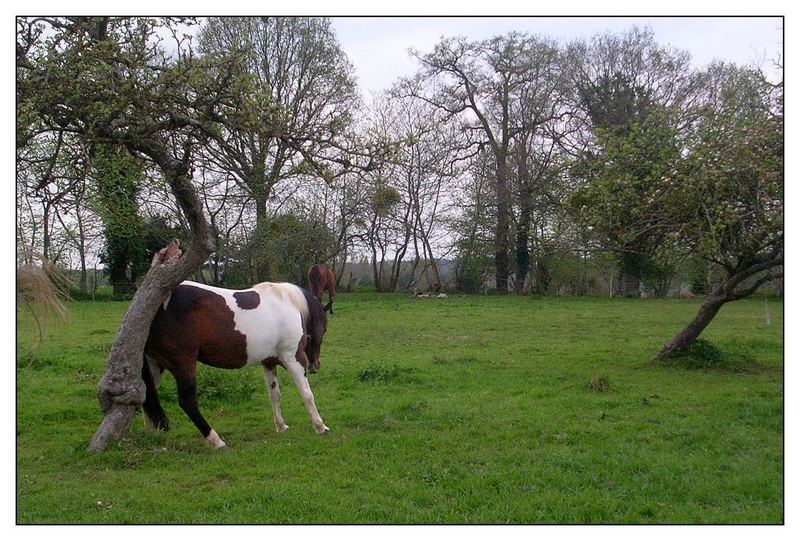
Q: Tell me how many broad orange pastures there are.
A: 0